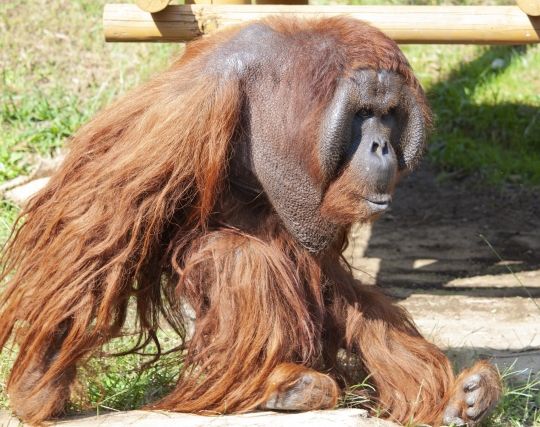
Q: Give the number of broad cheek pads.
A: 2